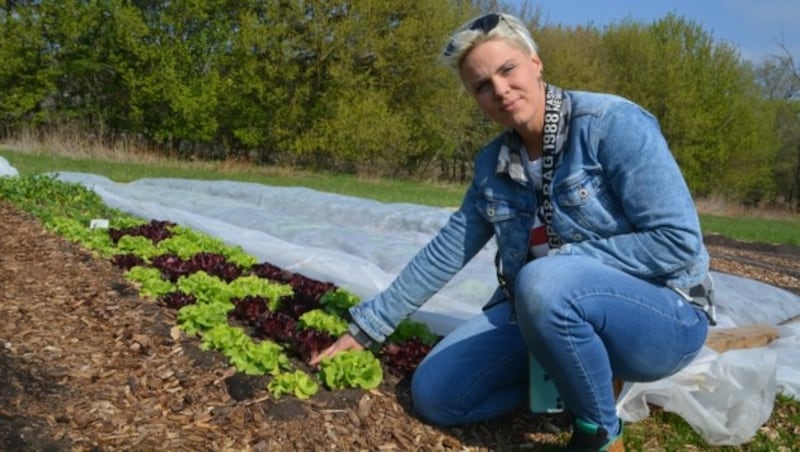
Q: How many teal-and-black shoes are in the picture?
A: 1